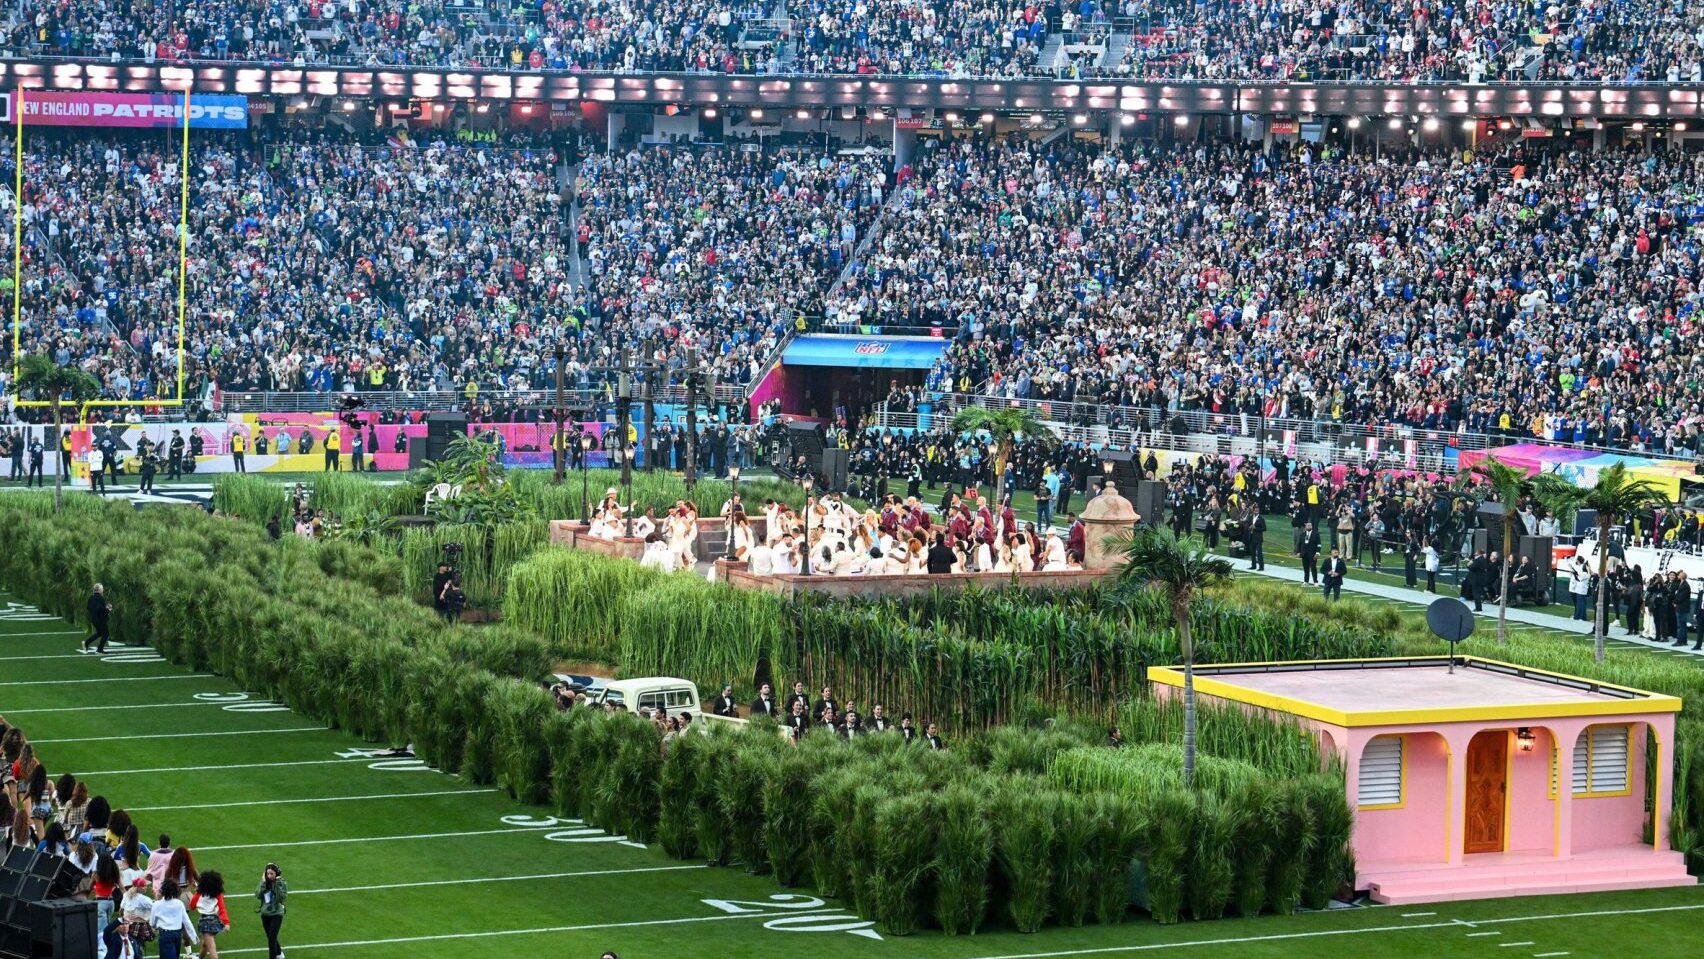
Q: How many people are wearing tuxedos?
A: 11